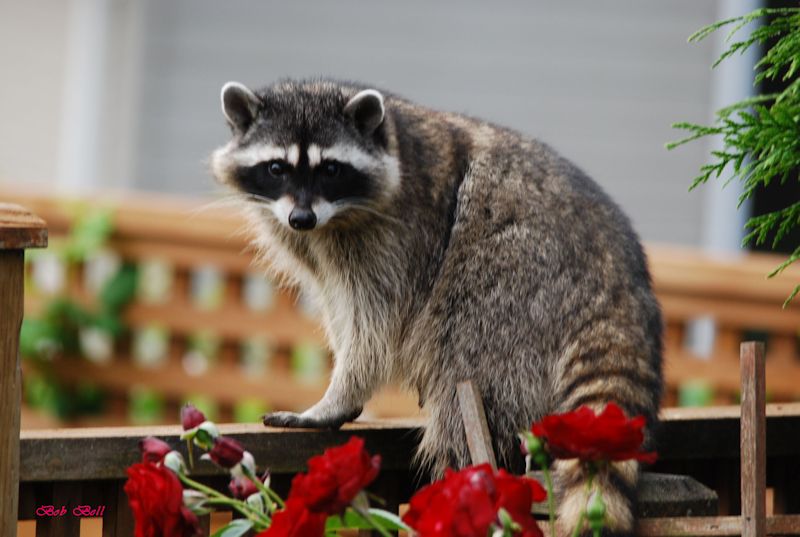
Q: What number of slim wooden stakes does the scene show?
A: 2